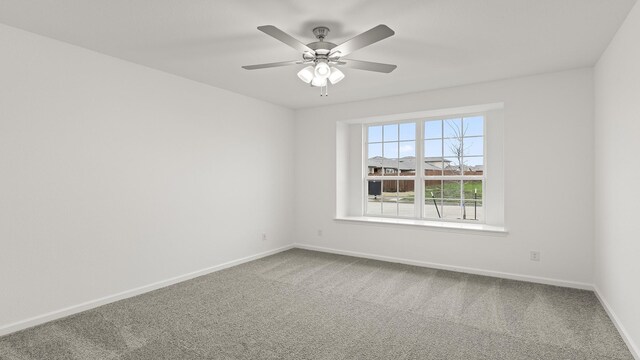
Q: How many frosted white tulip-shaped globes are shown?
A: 4